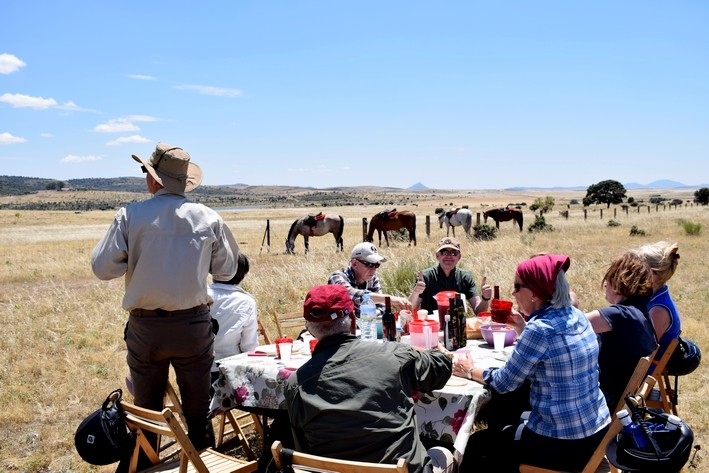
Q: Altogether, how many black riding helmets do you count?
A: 3